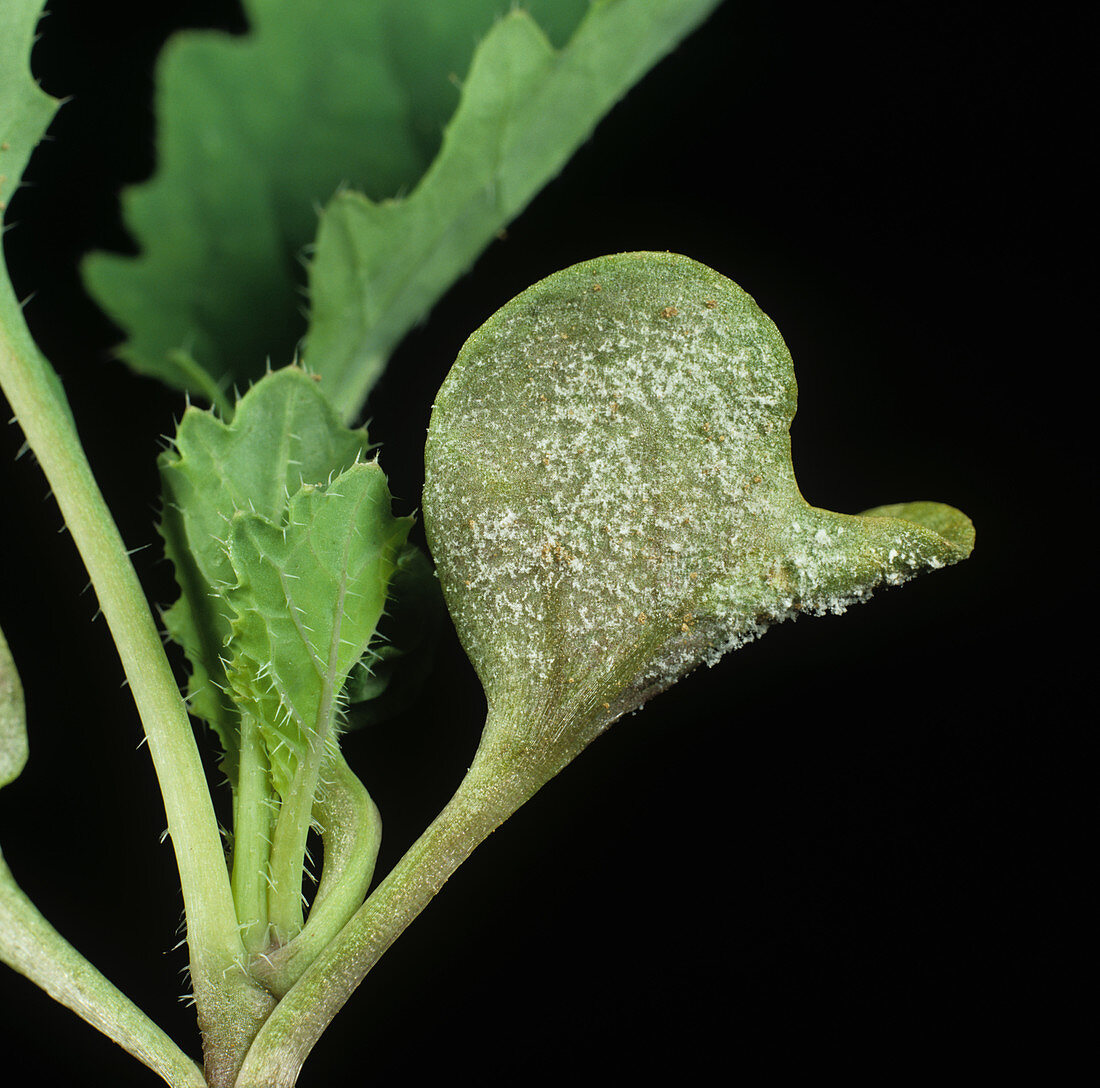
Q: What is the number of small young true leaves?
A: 2